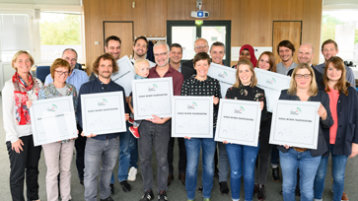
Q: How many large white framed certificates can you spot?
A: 9